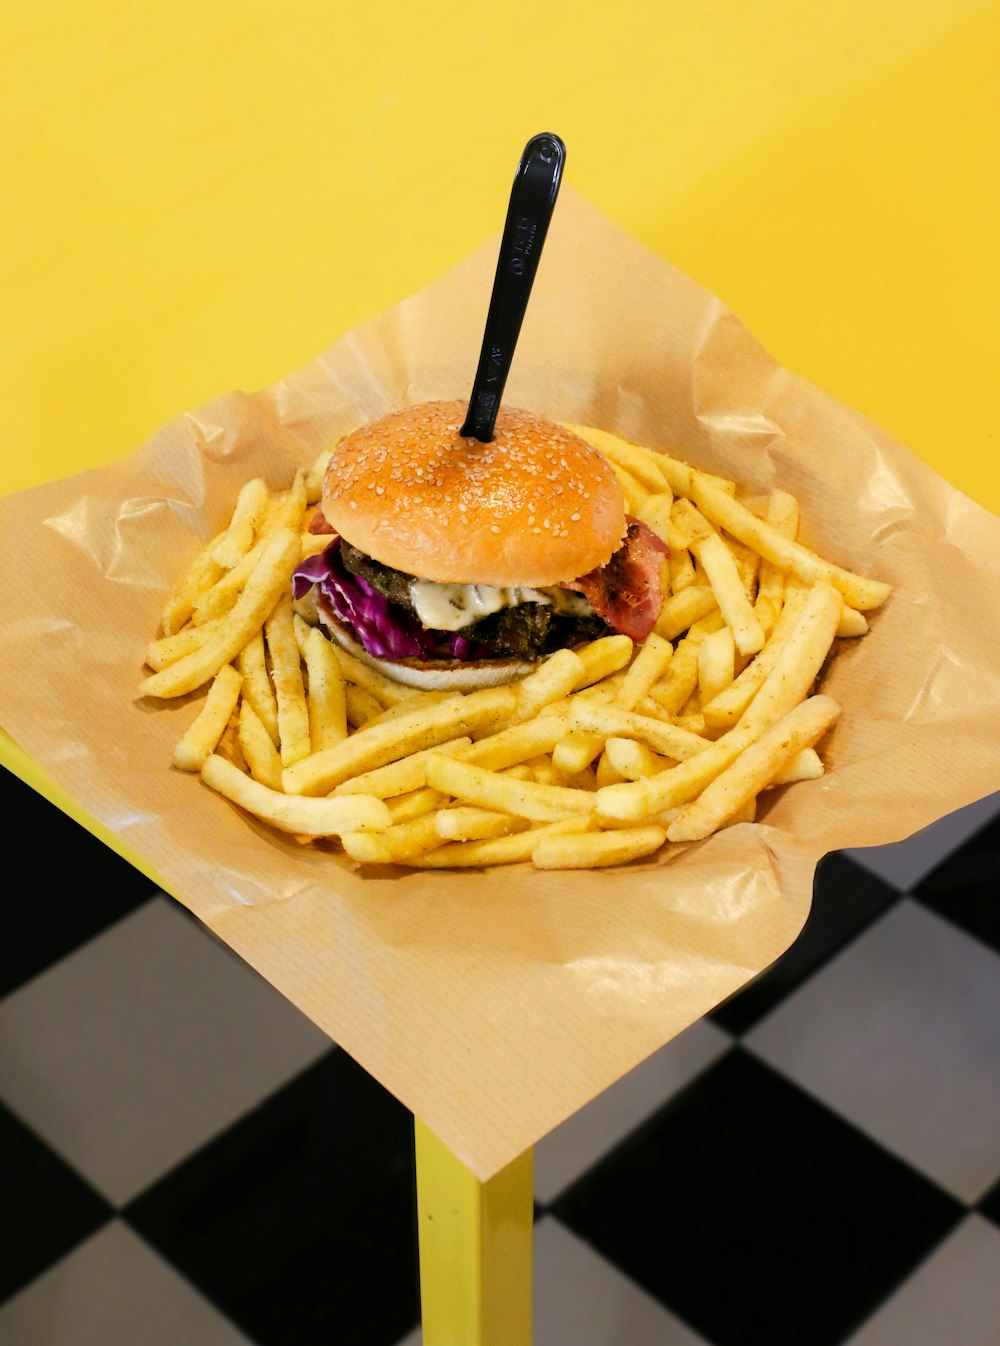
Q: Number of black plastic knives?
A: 1